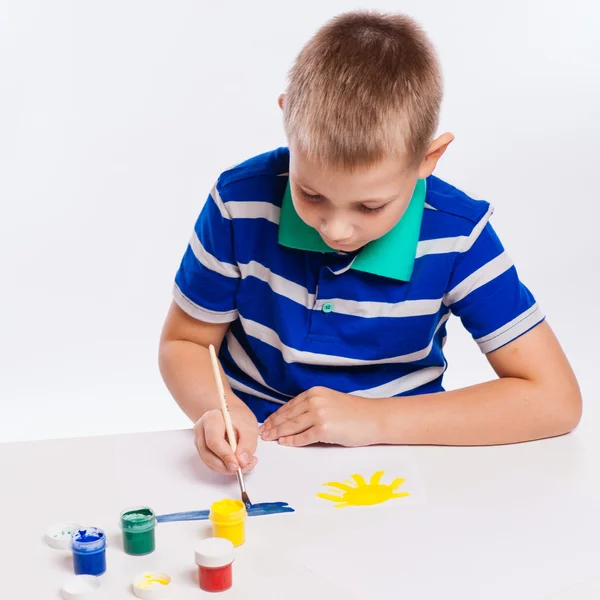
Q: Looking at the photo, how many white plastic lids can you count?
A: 4